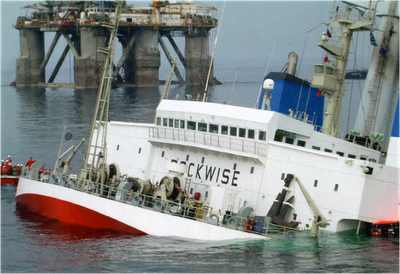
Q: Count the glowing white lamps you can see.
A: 0